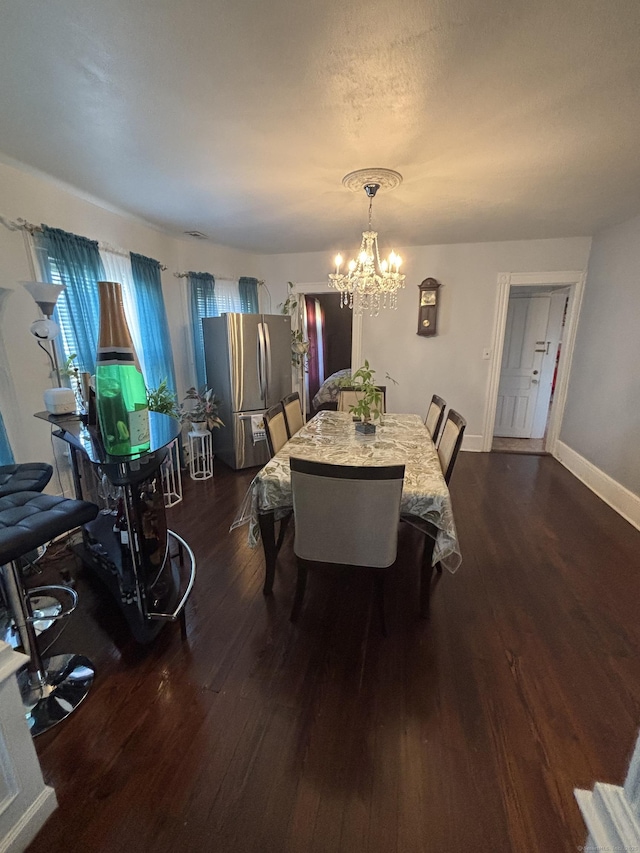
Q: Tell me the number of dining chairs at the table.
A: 6